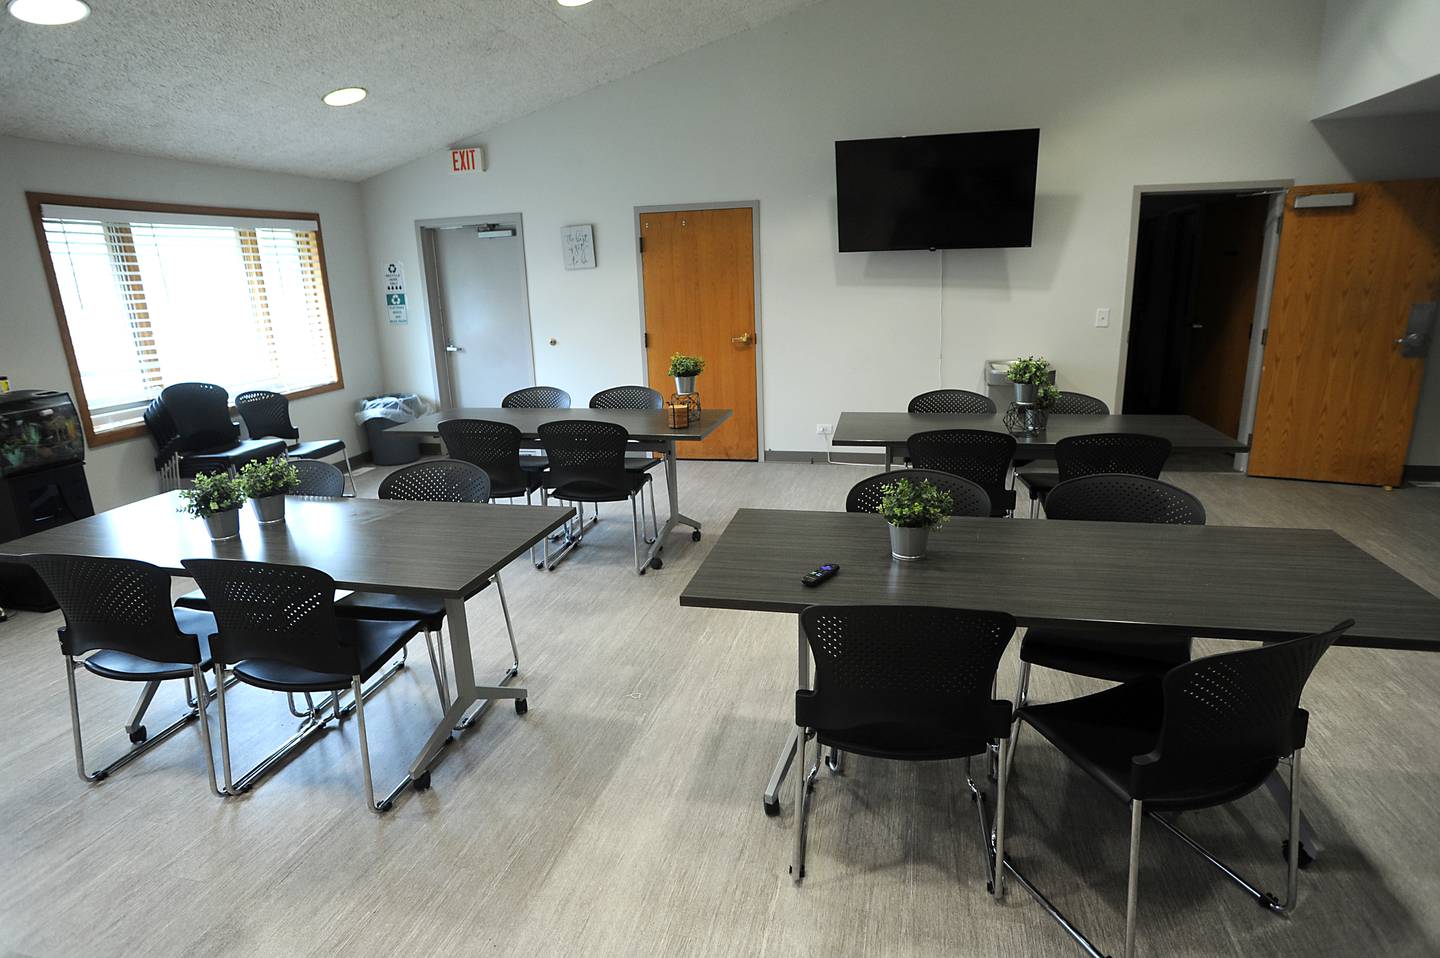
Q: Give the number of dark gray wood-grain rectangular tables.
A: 4